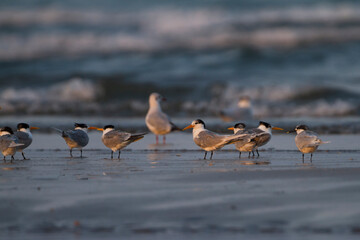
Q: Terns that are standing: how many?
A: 8